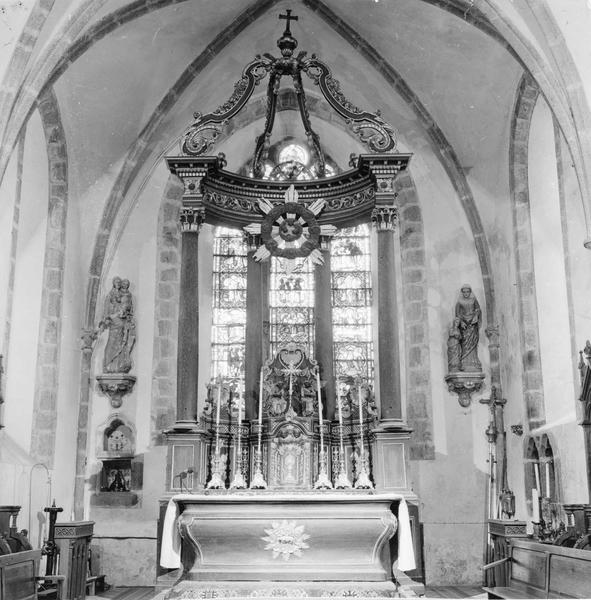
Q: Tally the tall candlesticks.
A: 6